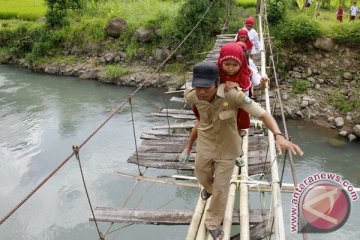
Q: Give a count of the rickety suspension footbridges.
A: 1